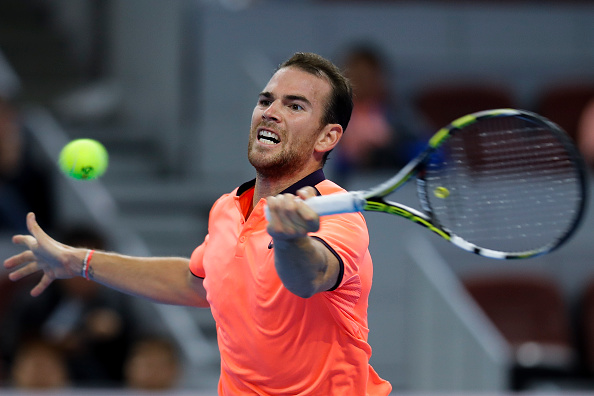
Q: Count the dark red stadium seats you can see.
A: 4